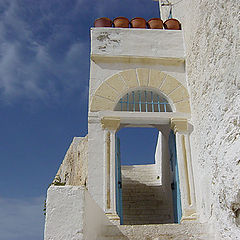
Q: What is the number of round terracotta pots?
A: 5